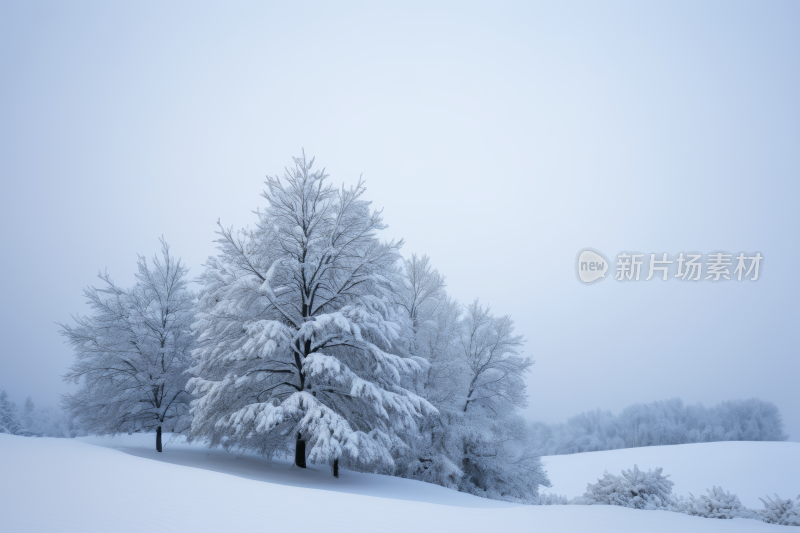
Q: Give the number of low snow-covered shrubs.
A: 3